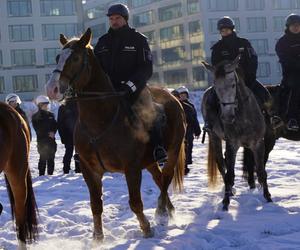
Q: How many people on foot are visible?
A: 5